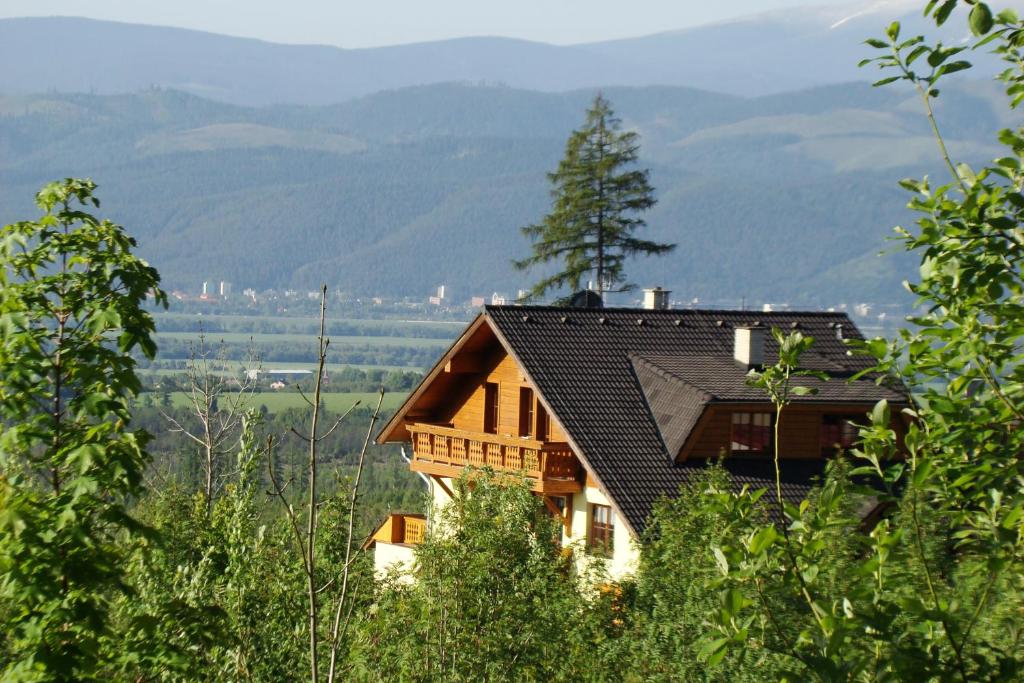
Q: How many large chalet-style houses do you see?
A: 1